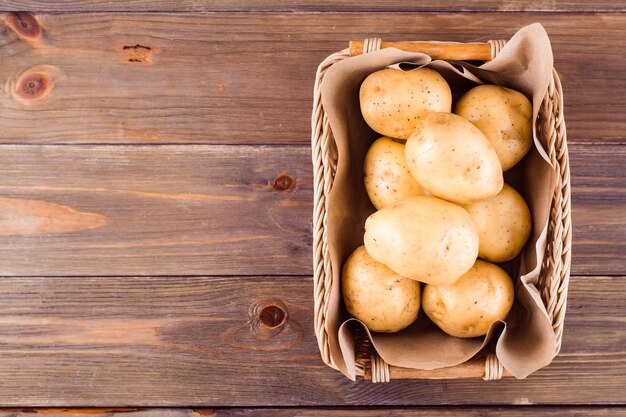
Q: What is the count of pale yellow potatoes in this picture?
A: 8